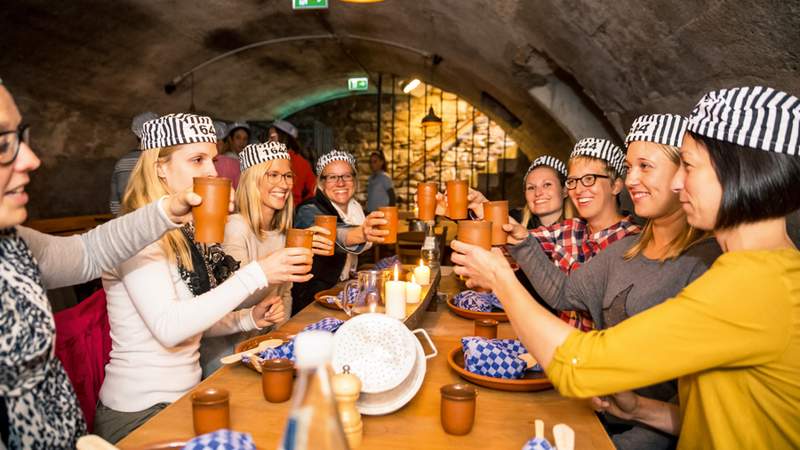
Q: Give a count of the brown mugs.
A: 12